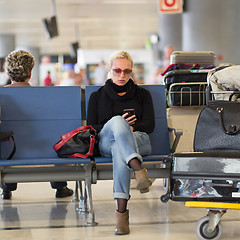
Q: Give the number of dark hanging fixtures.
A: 2